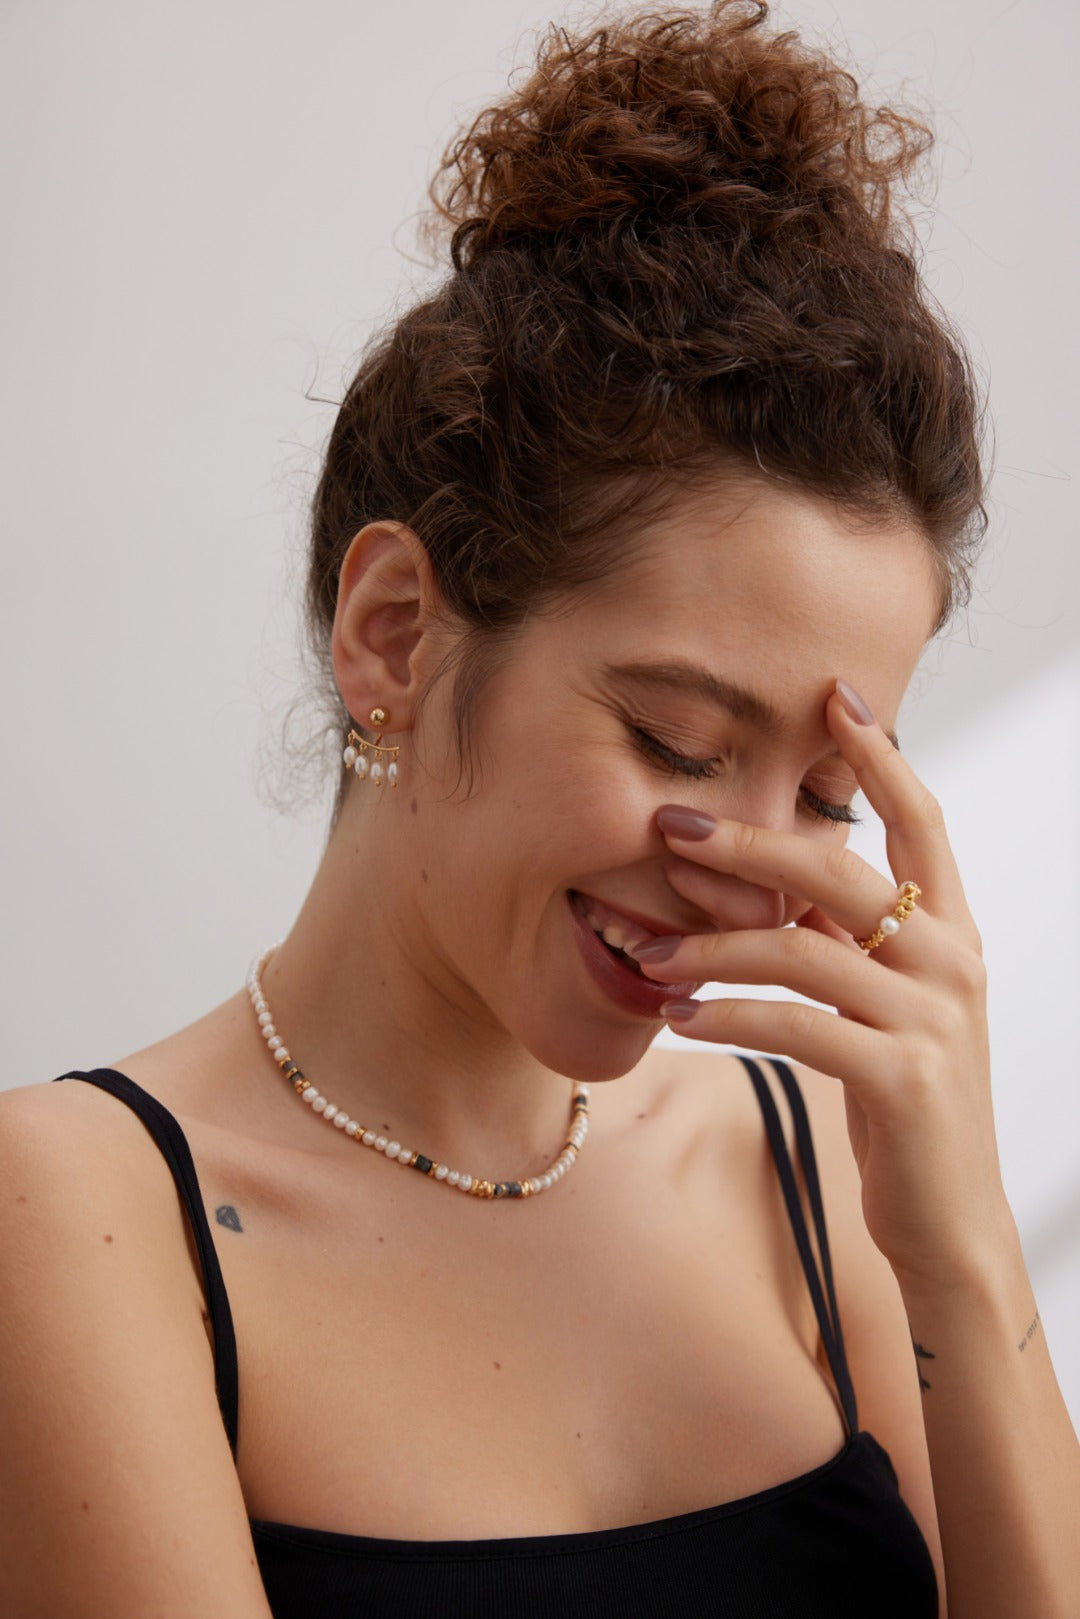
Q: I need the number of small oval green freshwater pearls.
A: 0